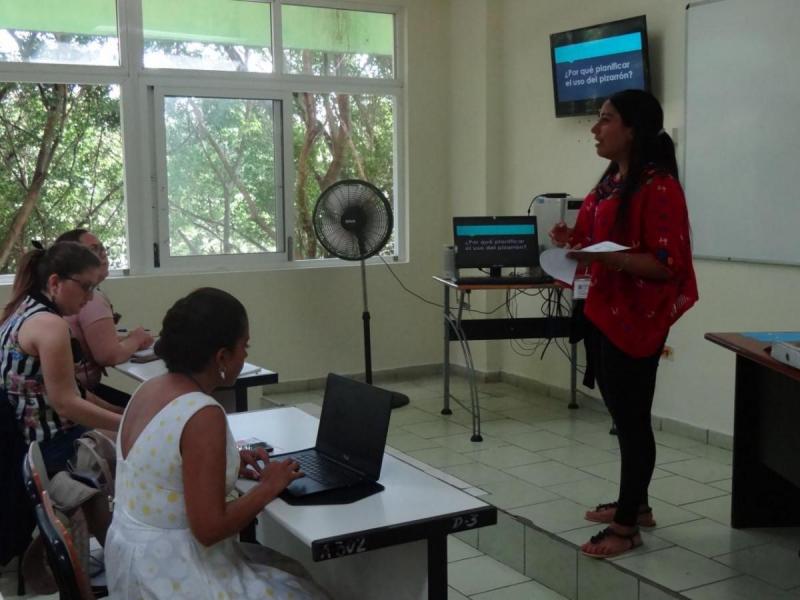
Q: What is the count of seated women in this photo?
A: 3